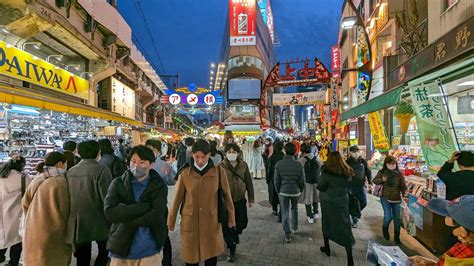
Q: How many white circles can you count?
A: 3